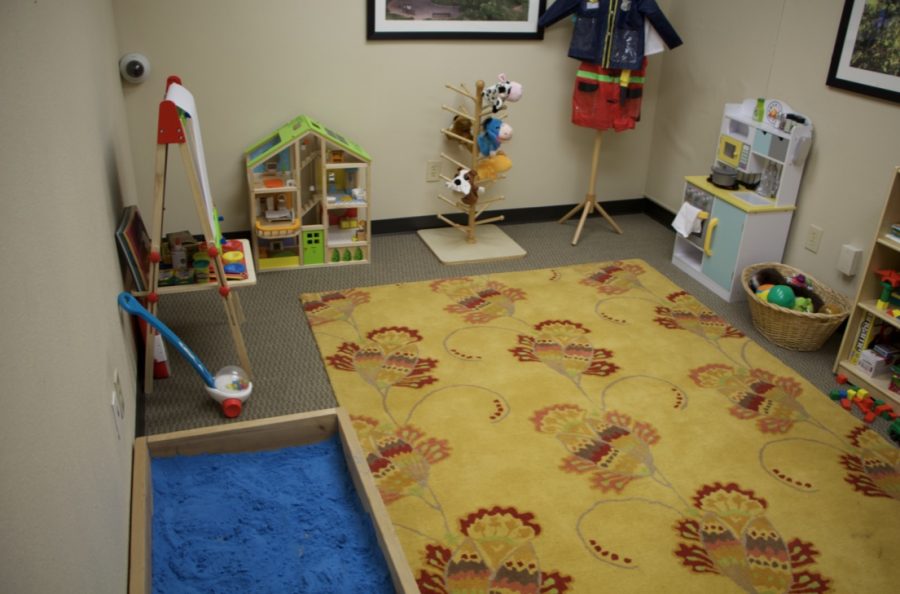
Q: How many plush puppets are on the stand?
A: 5